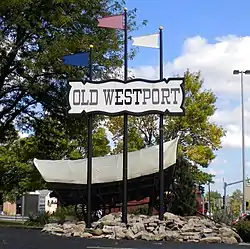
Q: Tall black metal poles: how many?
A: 3